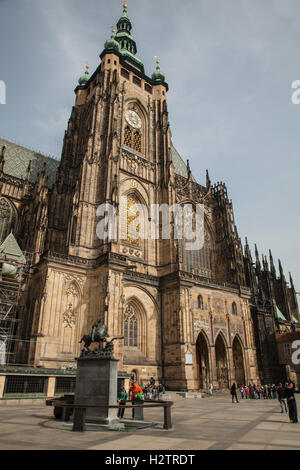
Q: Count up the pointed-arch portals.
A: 3